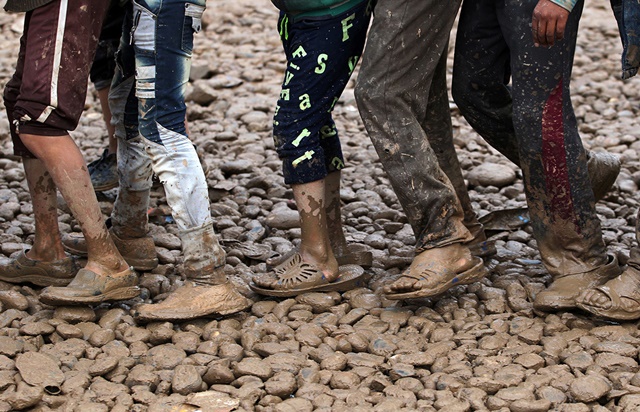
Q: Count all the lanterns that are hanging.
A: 0